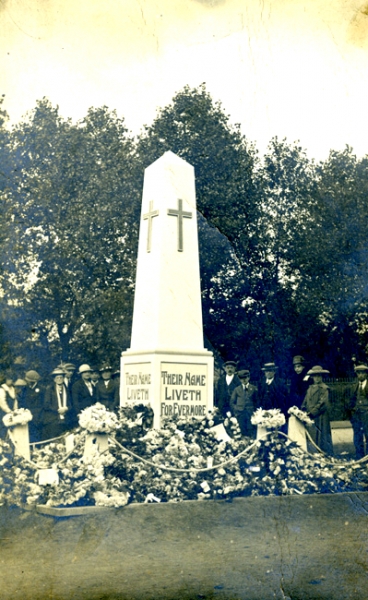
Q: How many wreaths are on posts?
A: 4